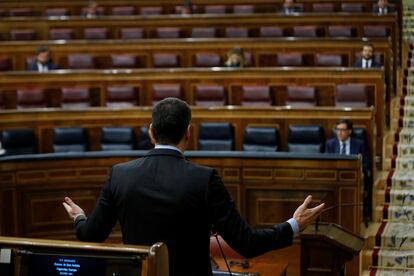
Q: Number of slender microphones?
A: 2